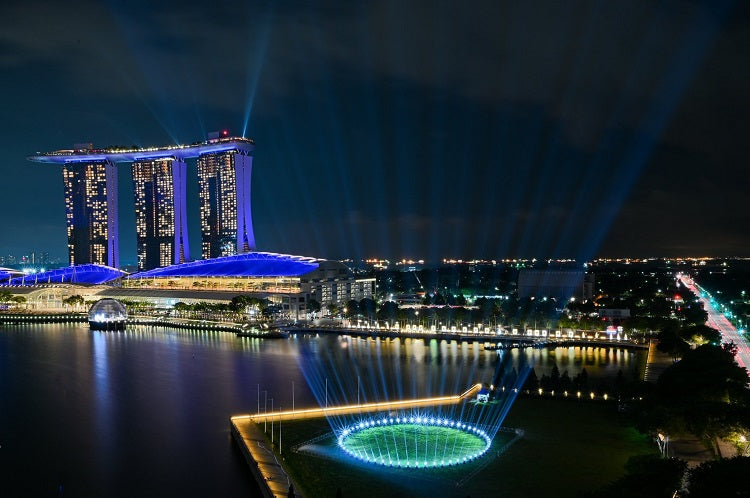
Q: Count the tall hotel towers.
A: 3